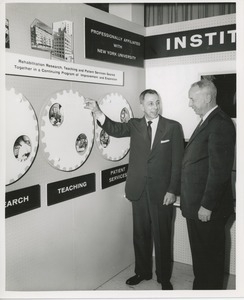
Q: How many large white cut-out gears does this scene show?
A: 3